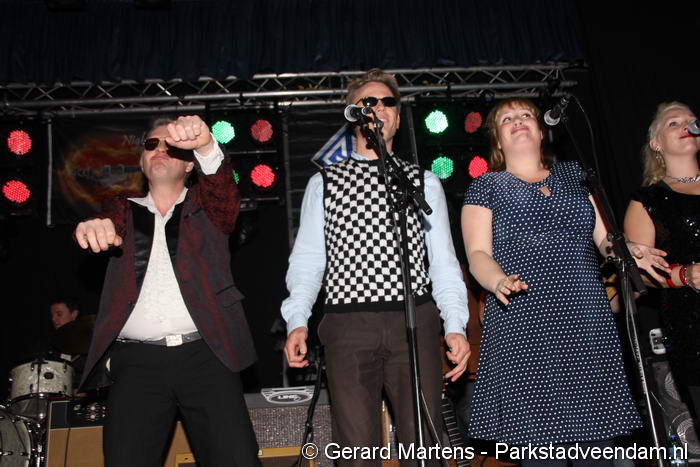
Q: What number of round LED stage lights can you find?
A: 10